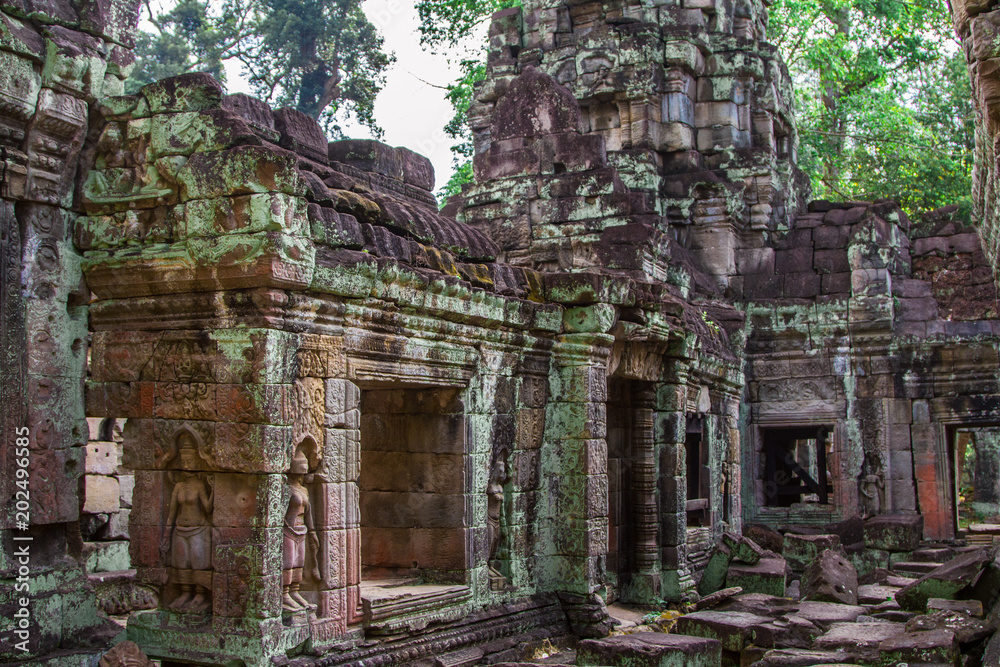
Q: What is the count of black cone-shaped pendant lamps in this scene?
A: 0